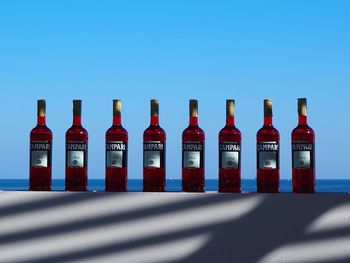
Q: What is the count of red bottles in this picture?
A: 8